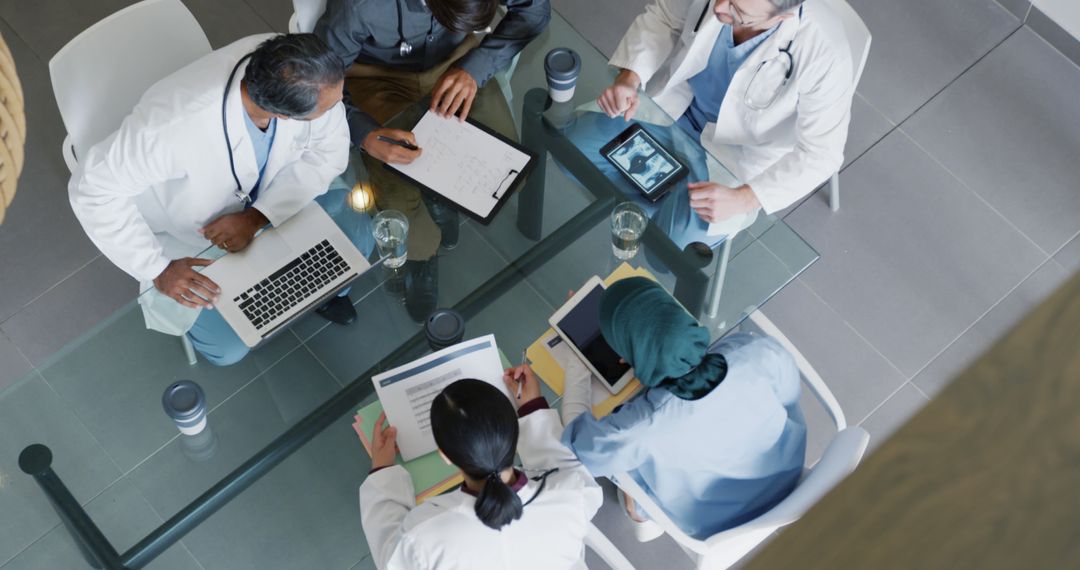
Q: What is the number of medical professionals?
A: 5